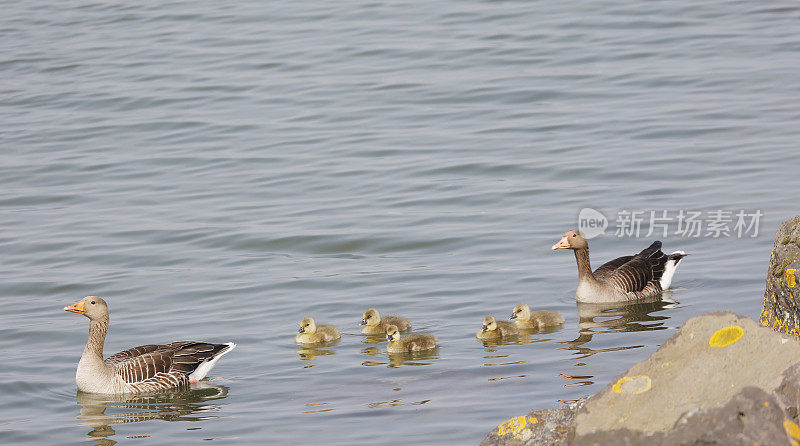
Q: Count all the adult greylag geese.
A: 2